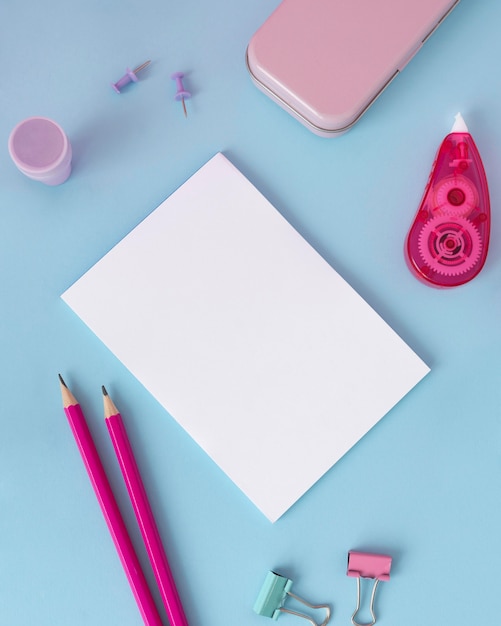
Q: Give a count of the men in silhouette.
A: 0